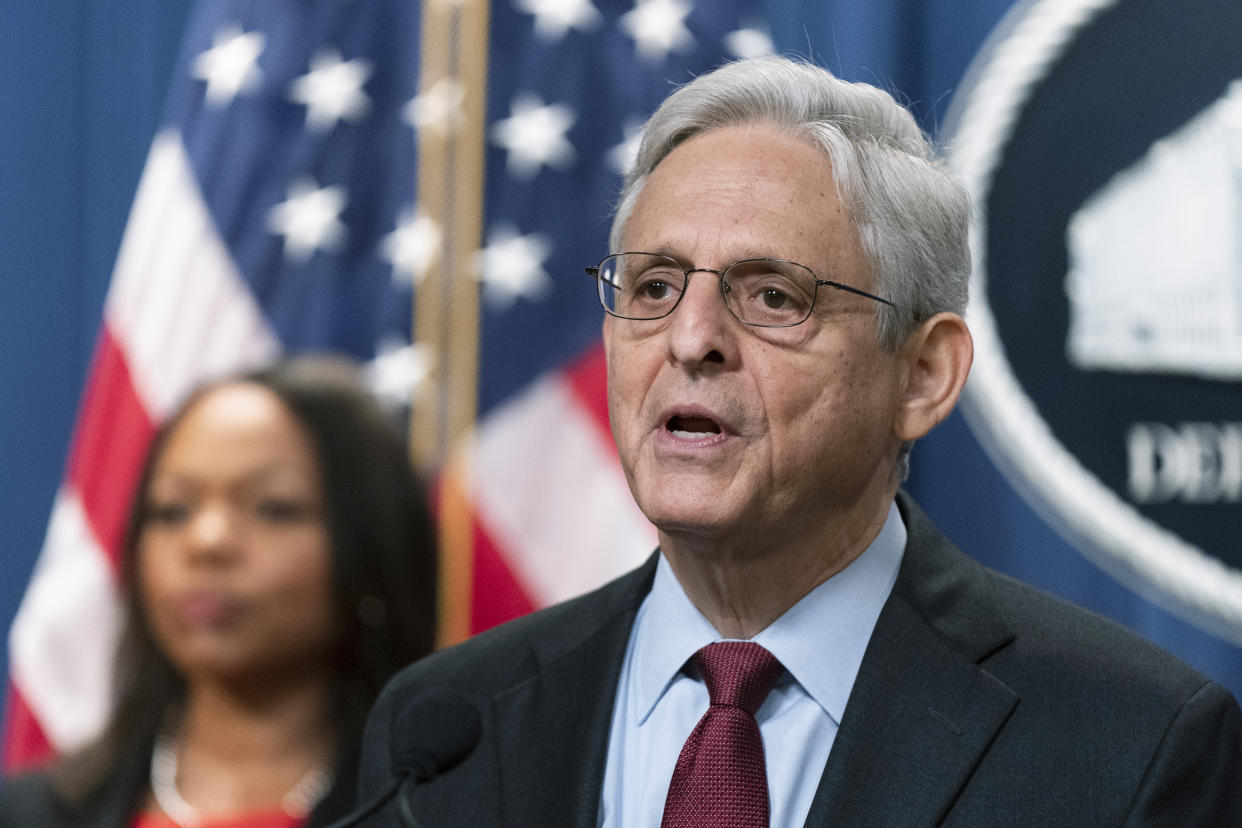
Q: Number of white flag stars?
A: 12